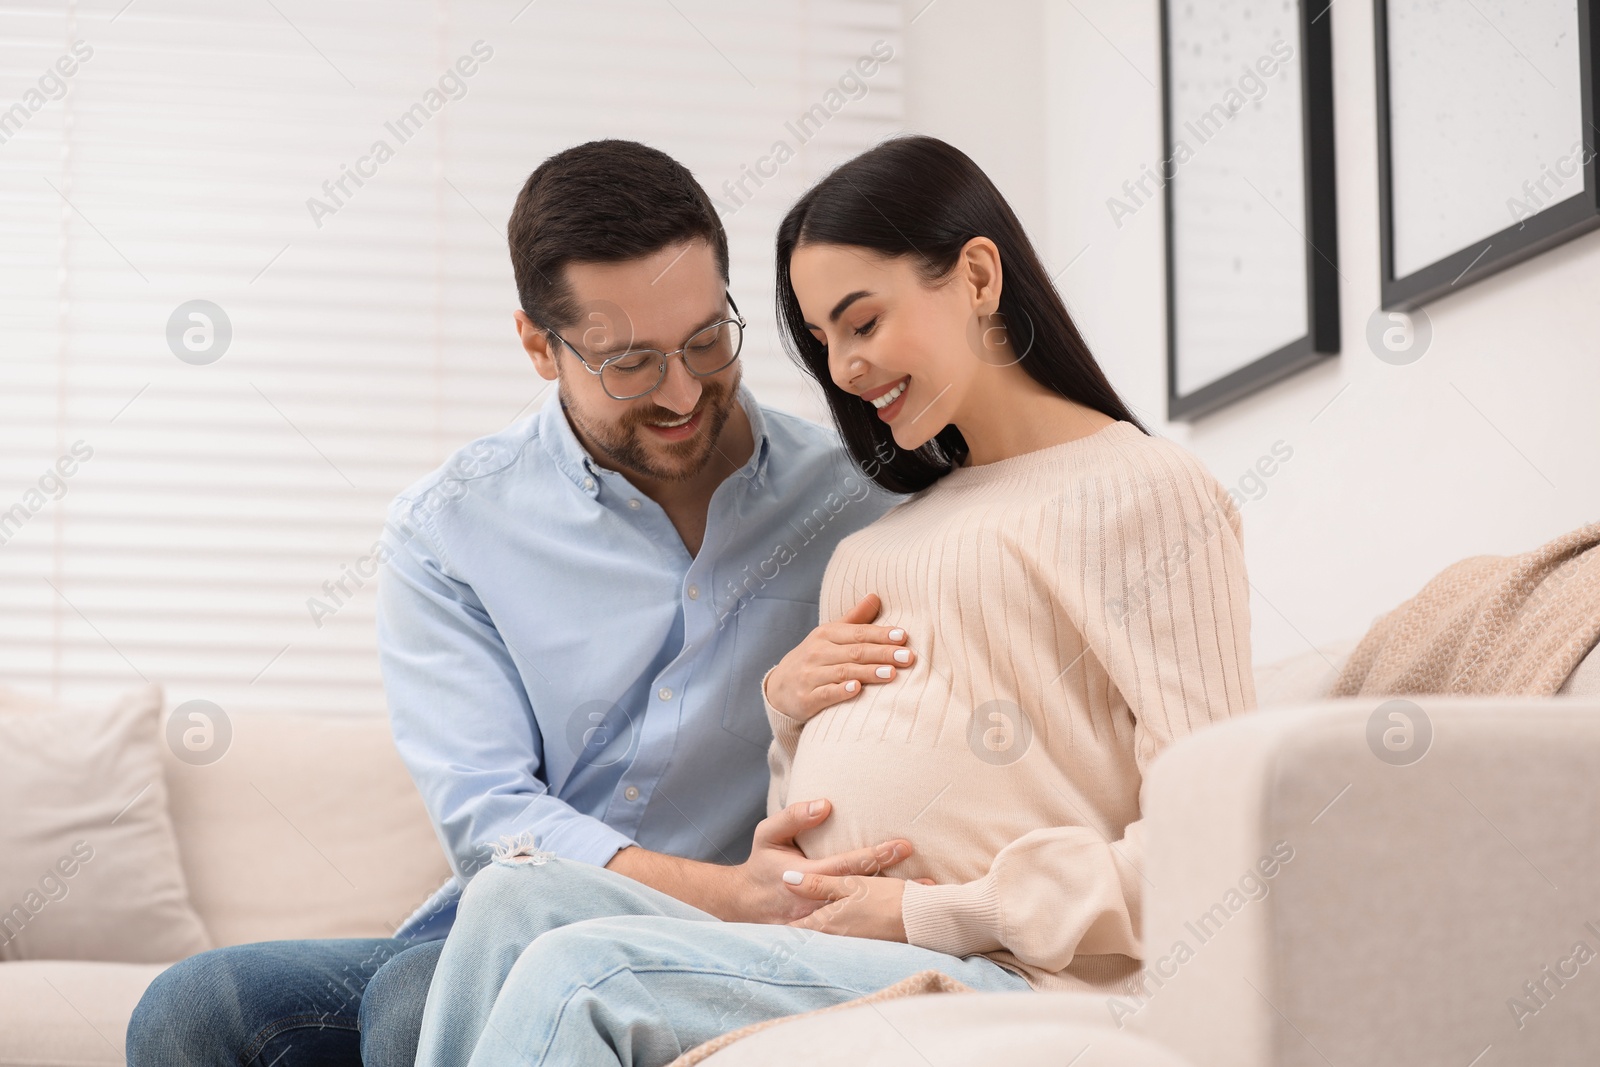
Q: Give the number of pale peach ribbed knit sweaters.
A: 1